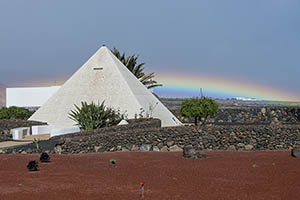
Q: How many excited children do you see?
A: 0